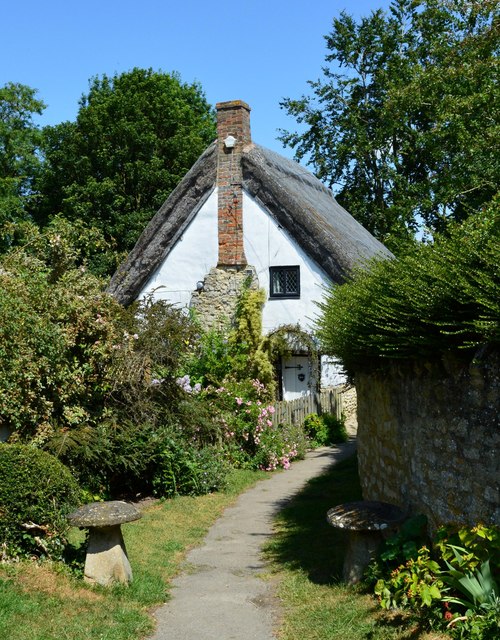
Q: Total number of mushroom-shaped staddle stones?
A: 2